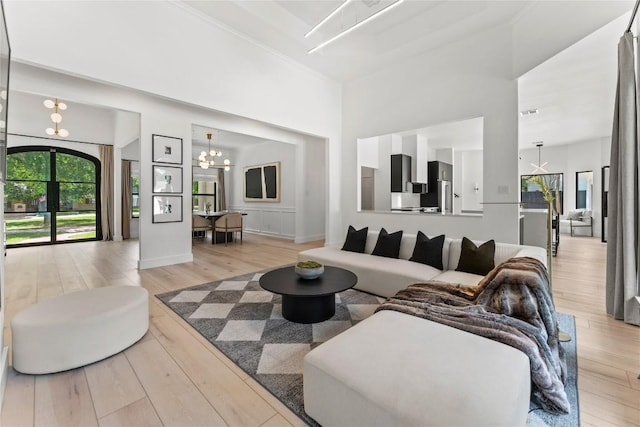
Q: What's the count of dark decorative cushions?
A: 4